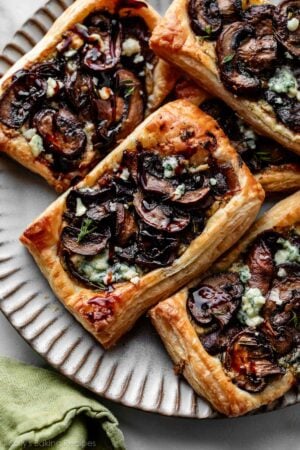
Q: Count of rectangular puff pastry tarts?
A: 5